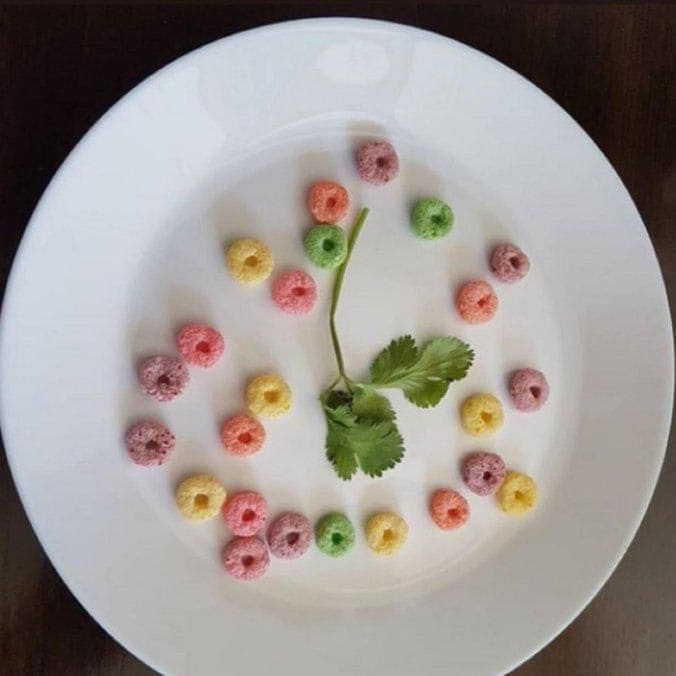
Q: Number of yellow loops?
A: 6